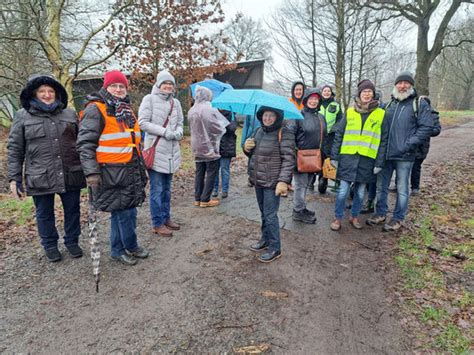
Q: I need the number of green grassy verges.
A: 2